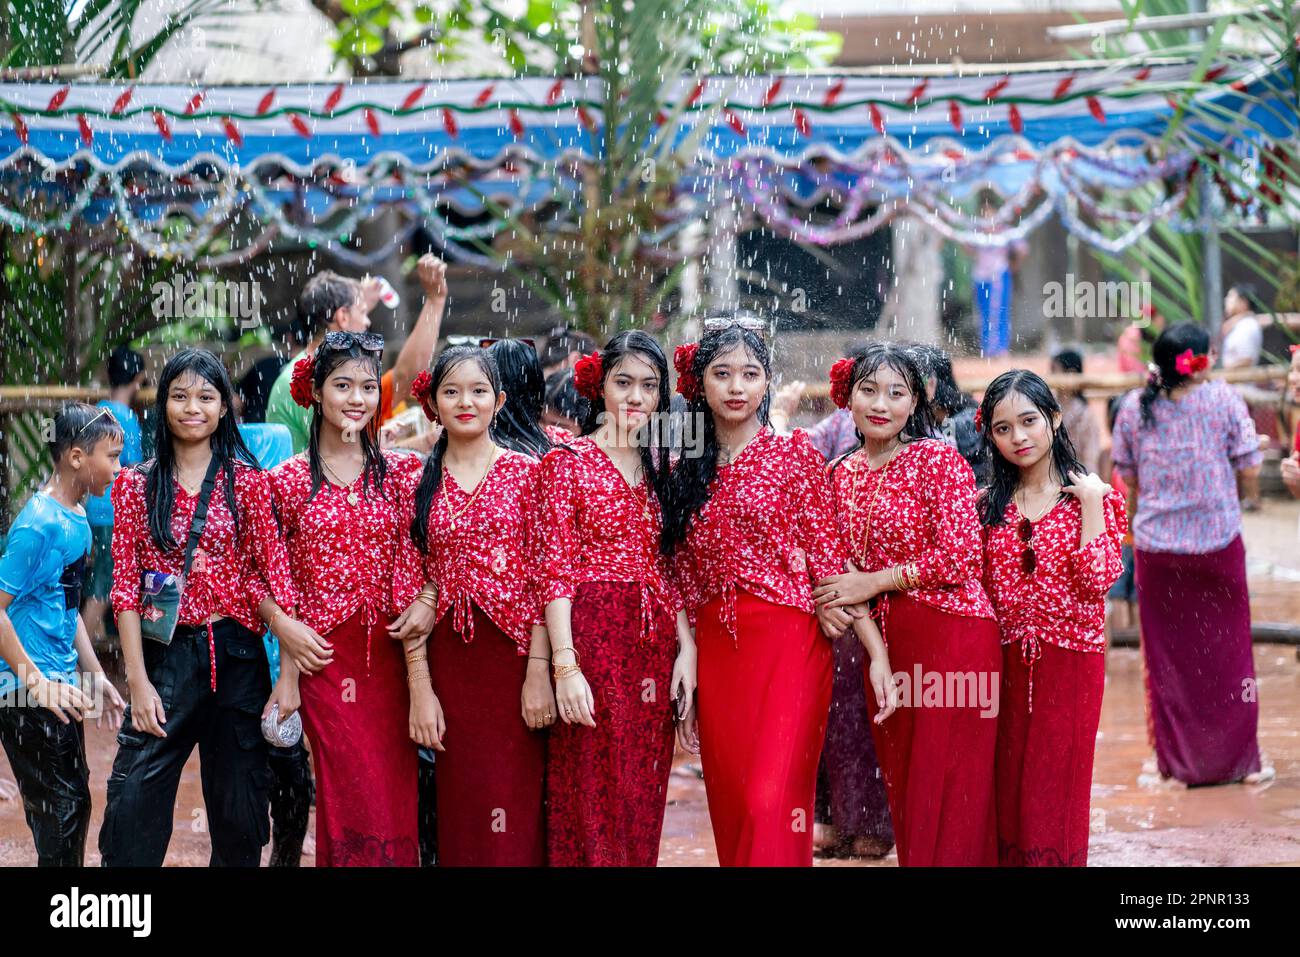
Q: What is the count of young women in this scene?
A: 7